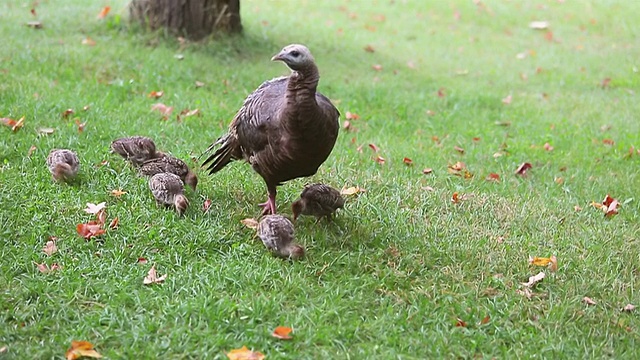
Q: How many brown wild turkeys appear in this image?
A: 7